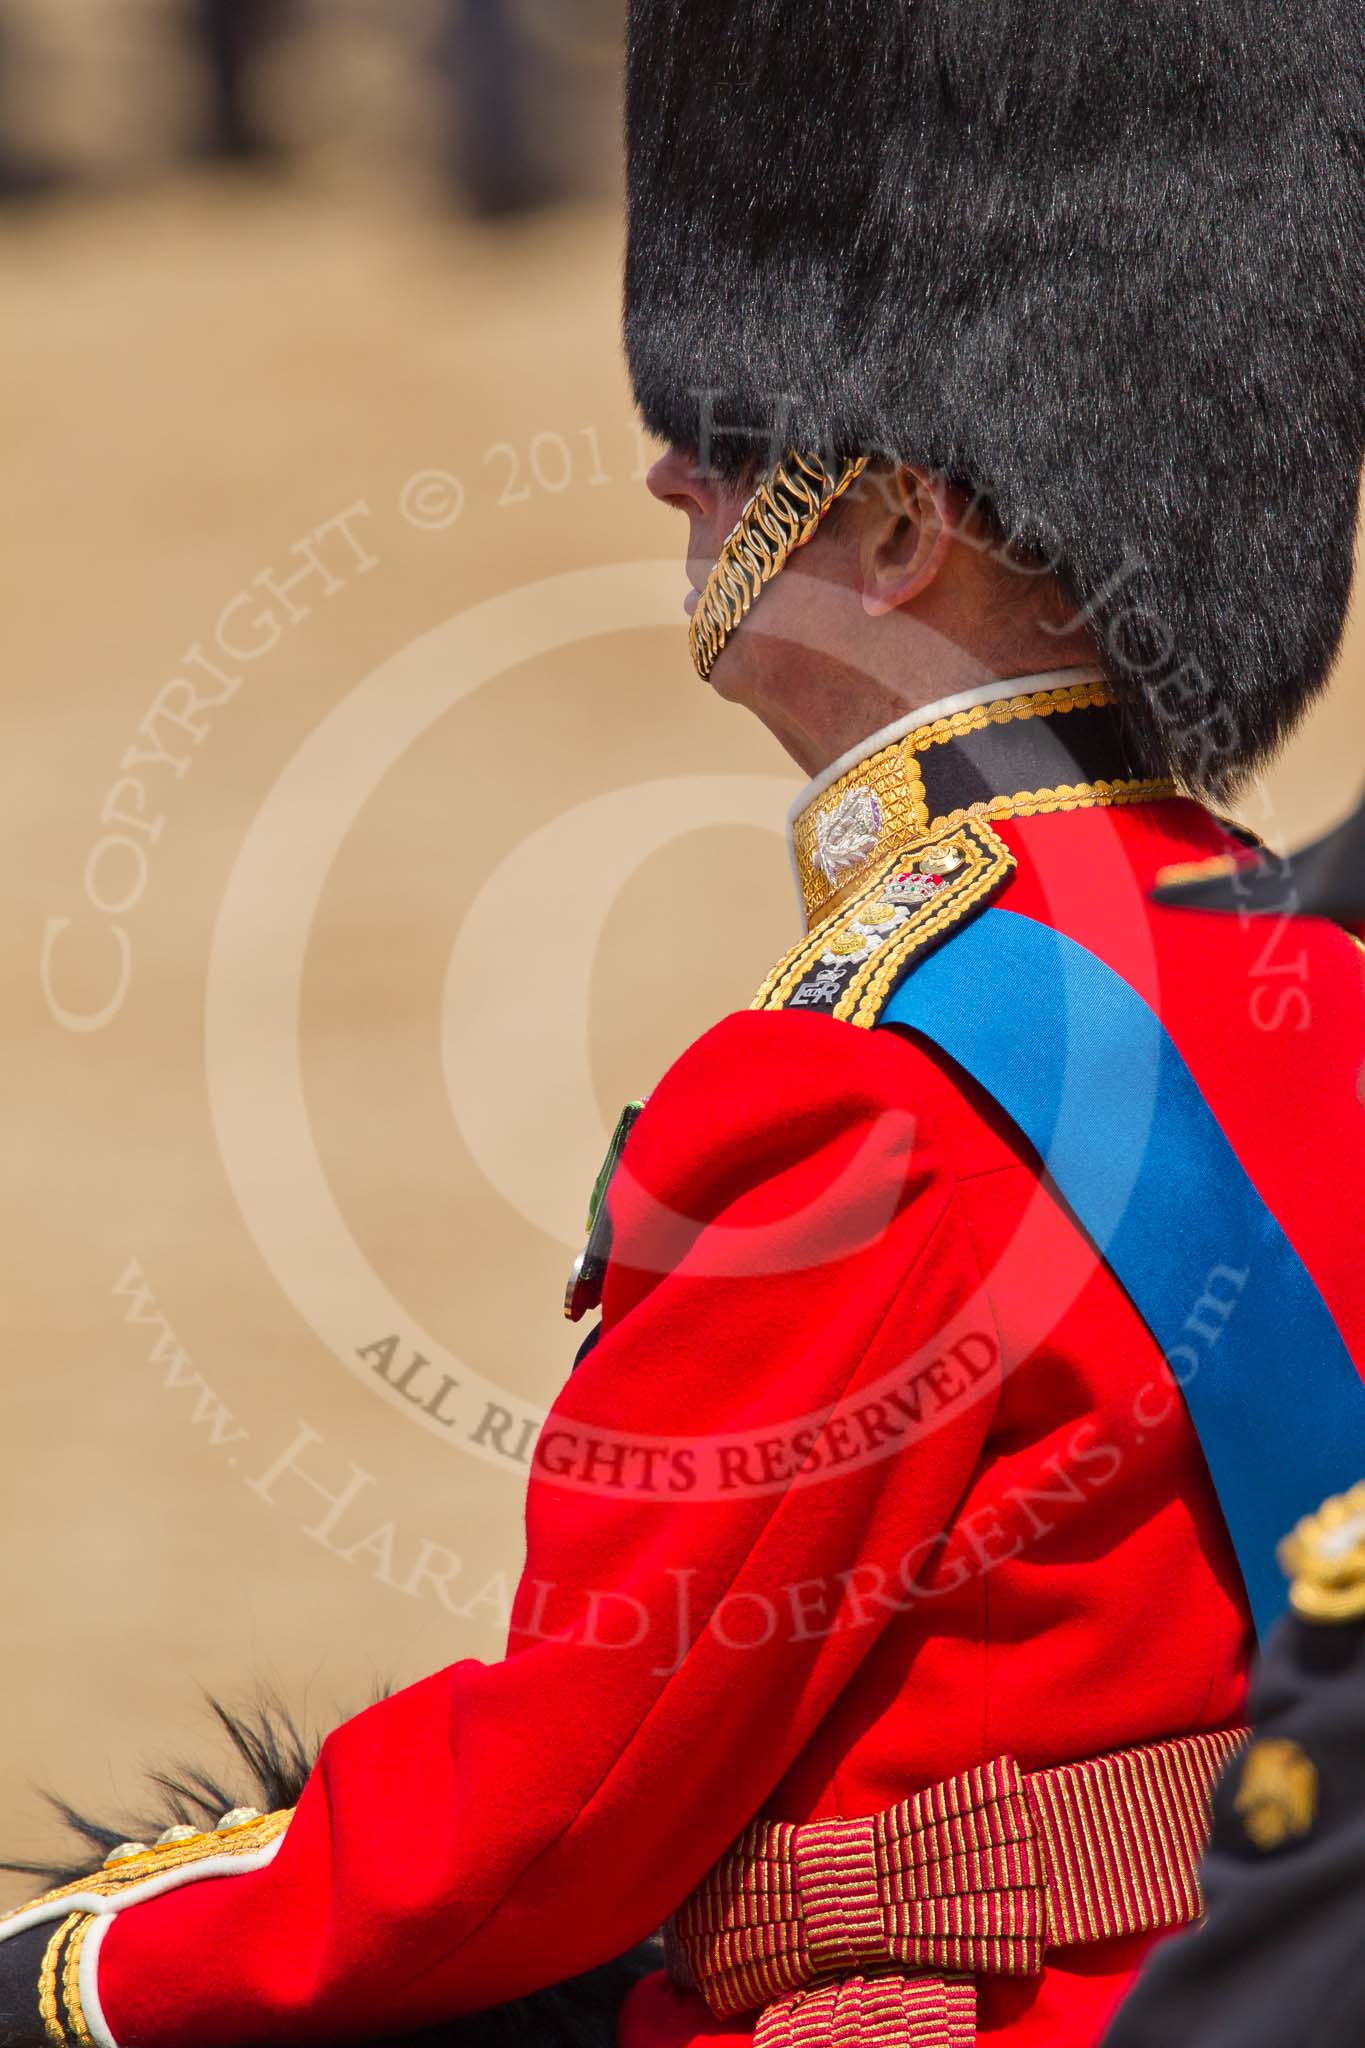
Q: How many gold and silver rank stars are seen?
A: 2